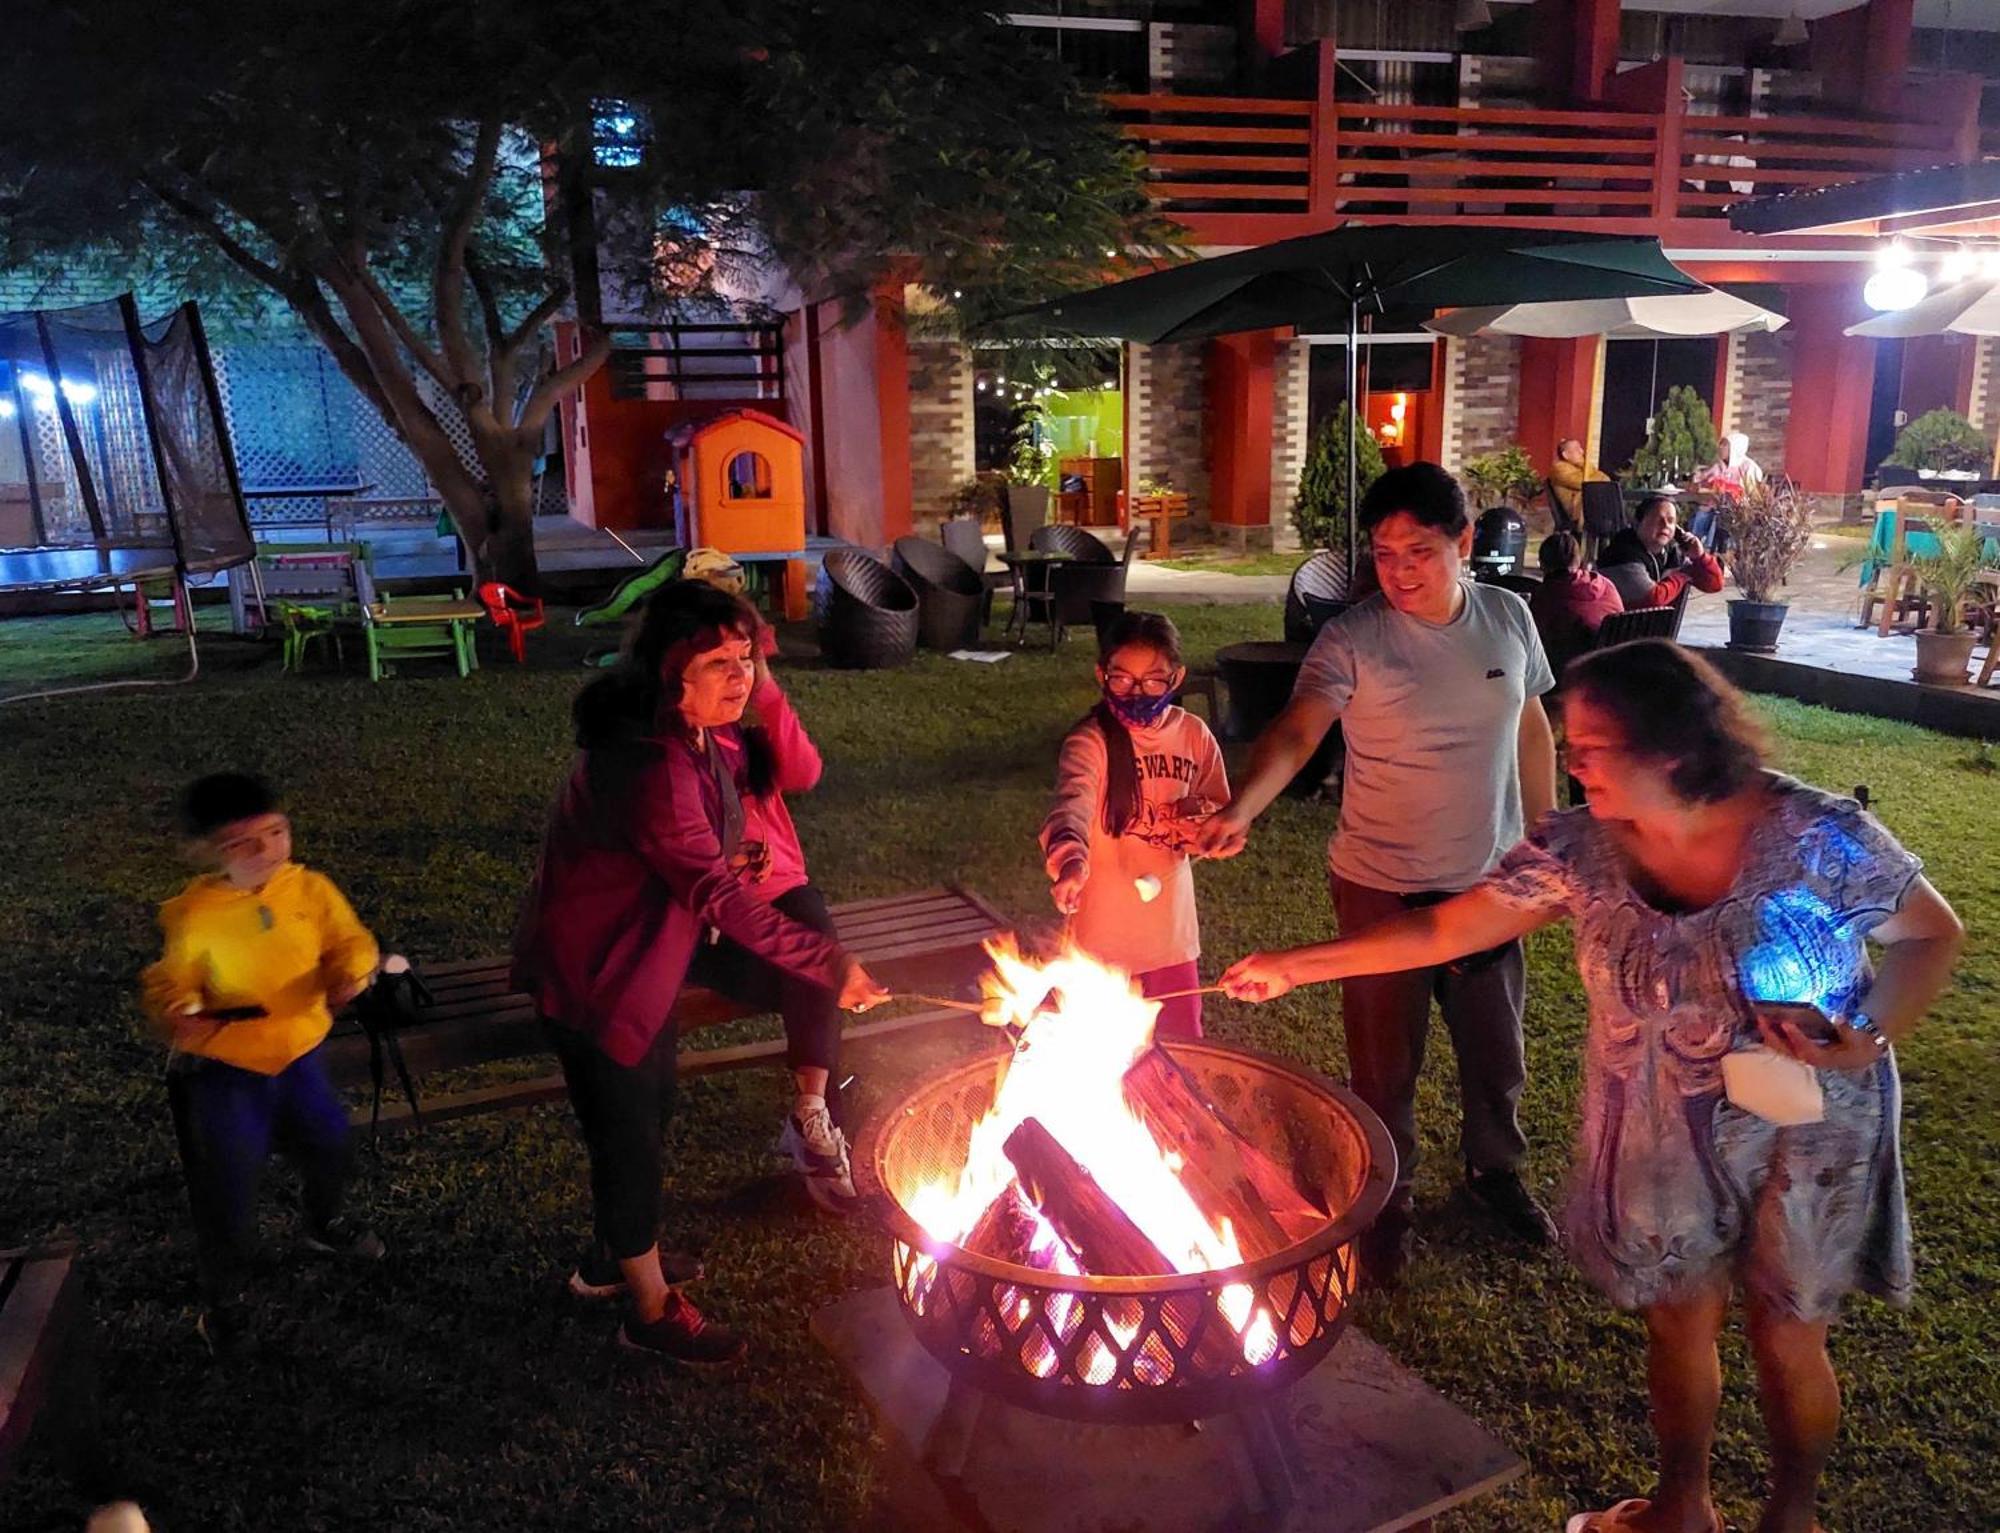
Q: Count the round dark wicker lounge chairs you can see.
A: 4